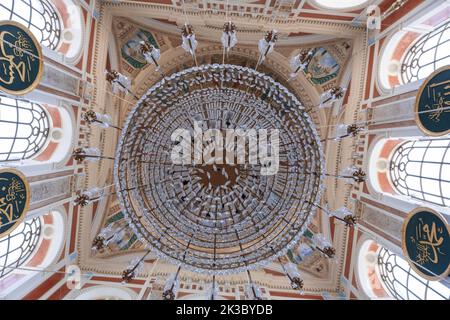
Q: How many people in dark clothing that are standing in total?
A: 0